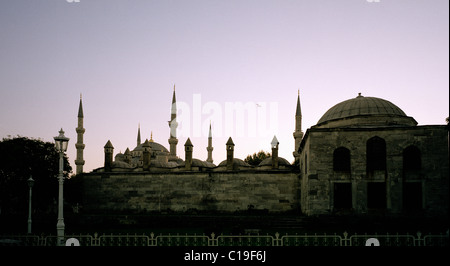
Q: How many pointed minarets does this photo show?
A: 5